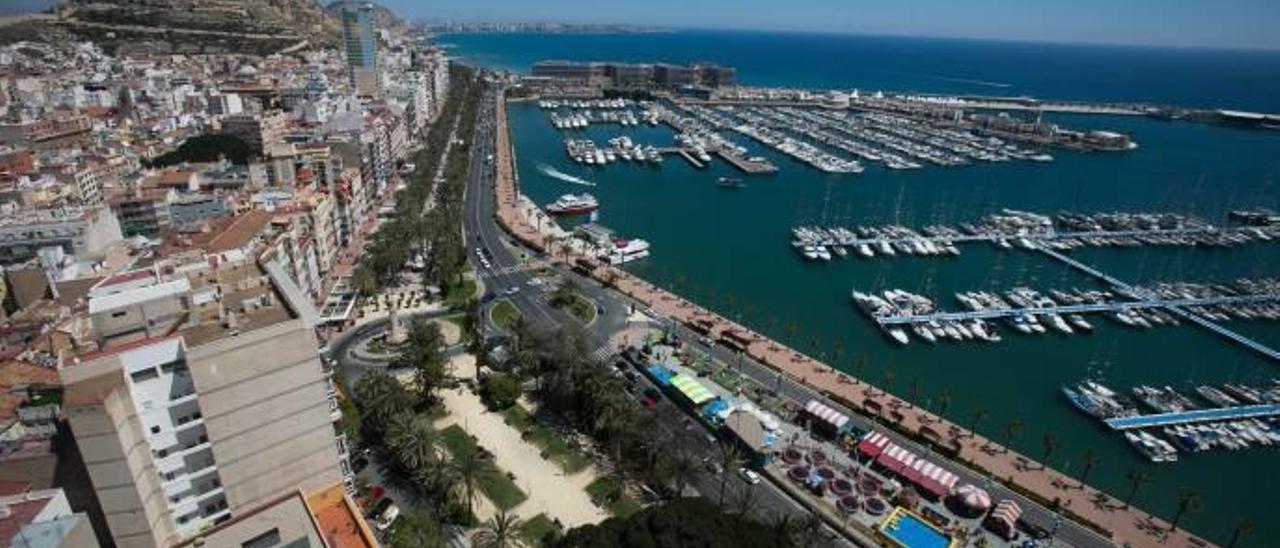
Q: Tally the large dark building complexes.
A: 1